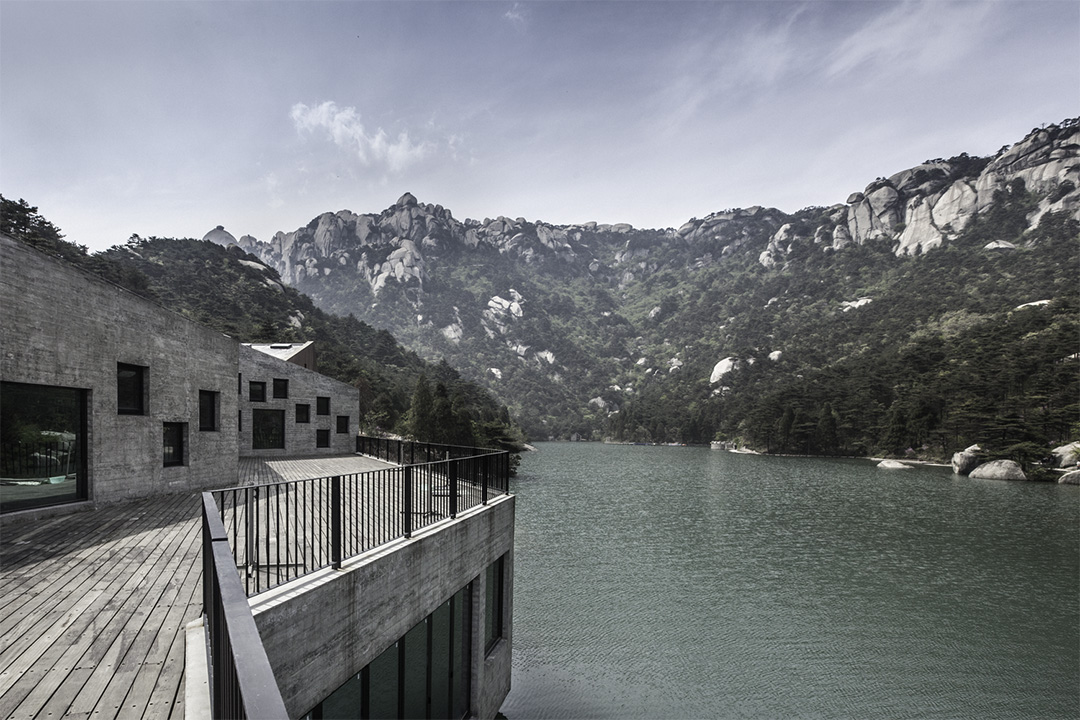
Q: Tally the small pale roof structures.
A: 1